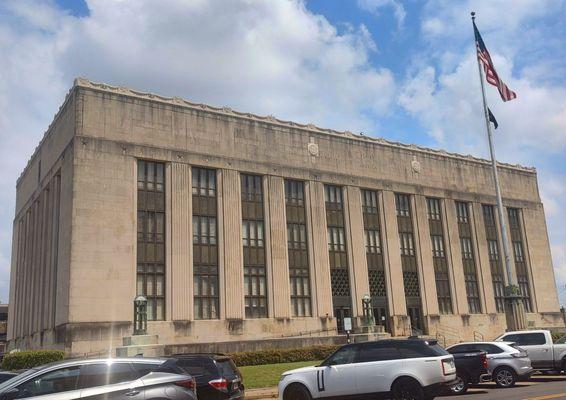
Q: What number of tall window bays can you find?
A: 11